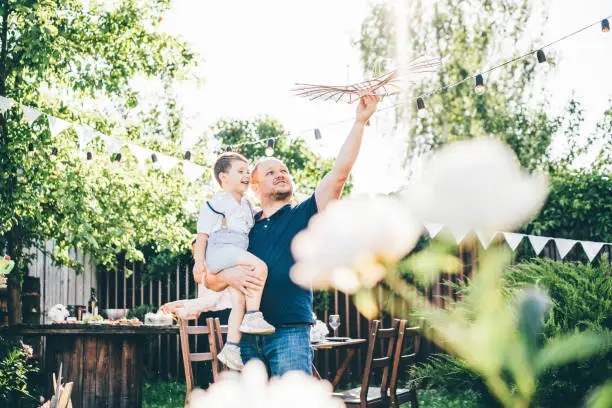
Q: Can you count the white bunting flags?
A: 15